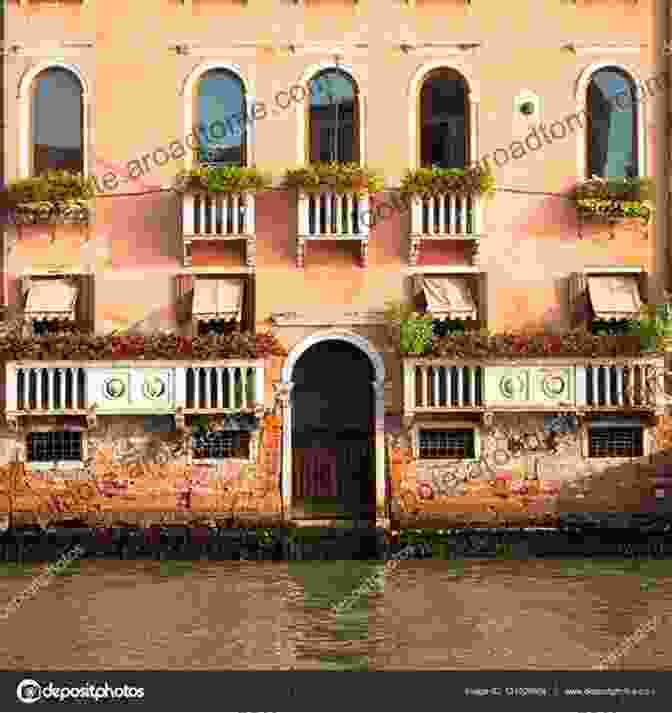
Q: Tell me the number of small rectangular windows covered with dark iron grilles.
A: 4